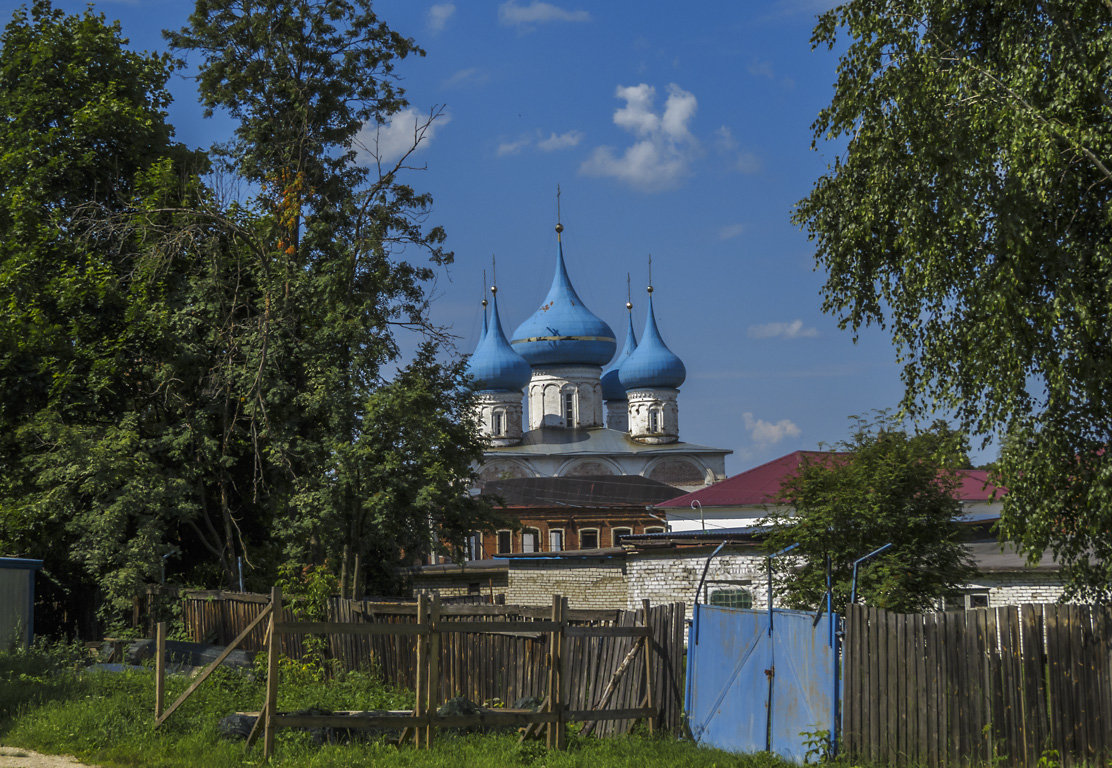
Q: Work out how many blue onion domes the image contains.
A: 5